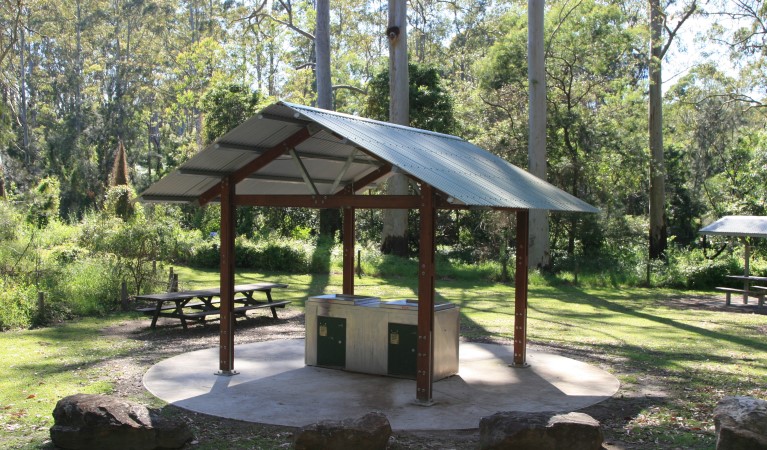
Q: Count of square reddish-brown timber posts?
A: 4